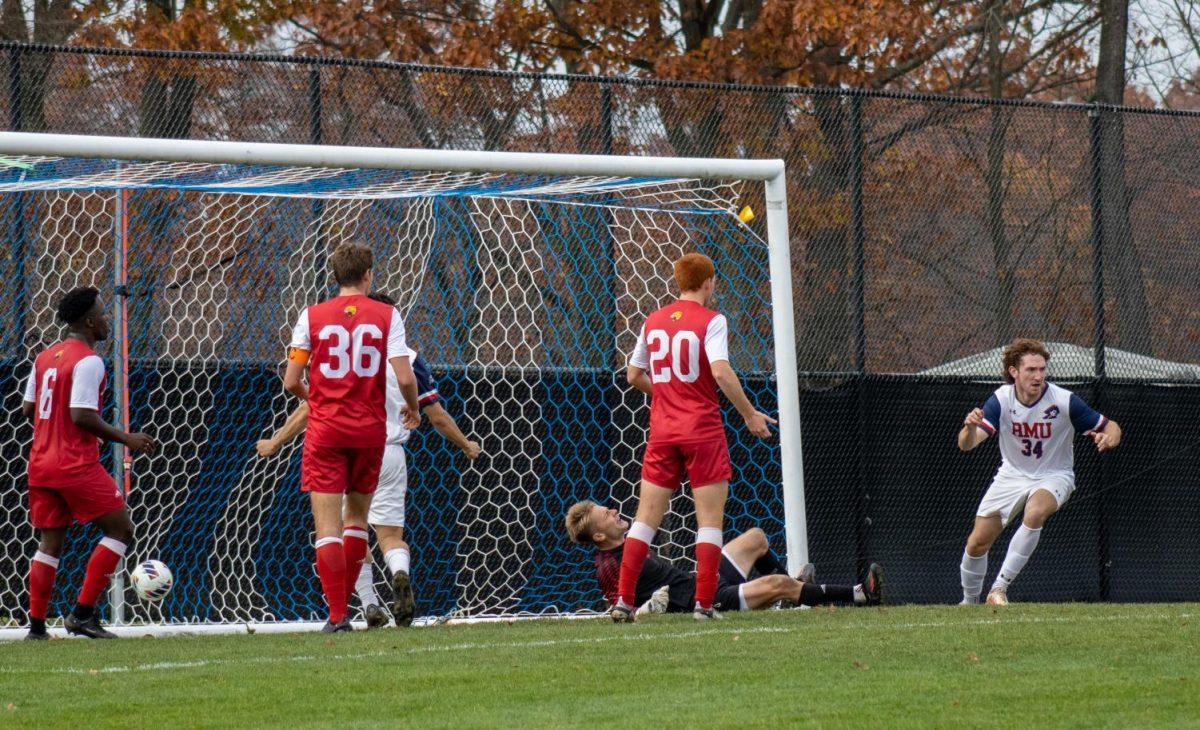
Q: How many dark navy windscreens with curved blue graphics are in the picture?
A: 0